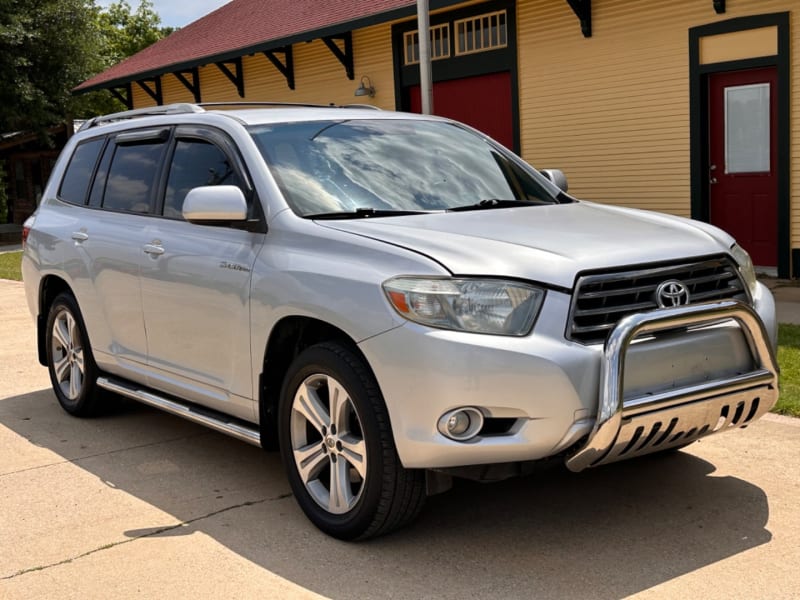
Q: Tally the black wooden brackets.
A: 8